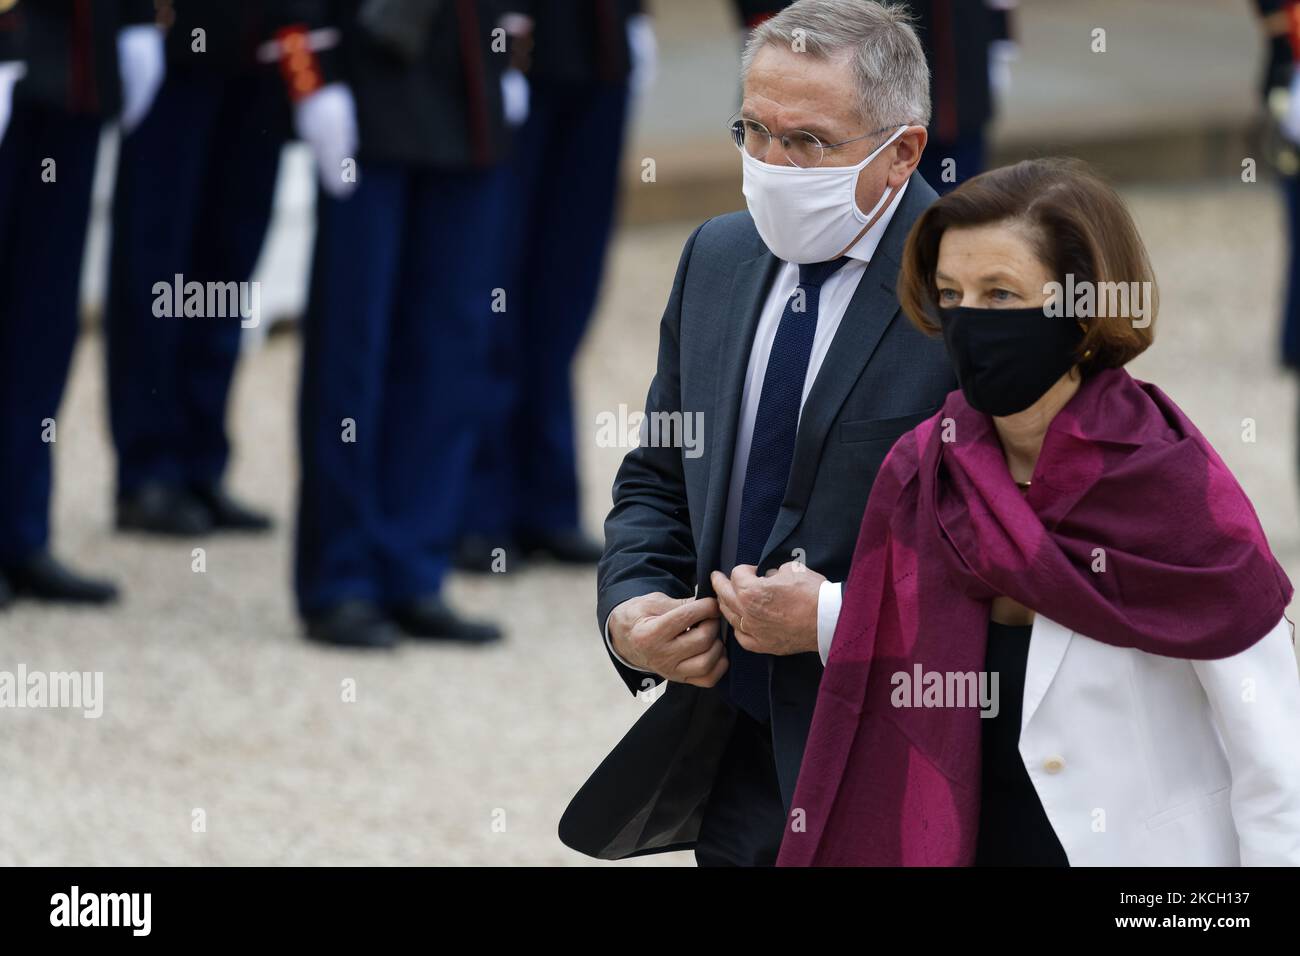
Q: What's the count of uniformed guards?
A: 6